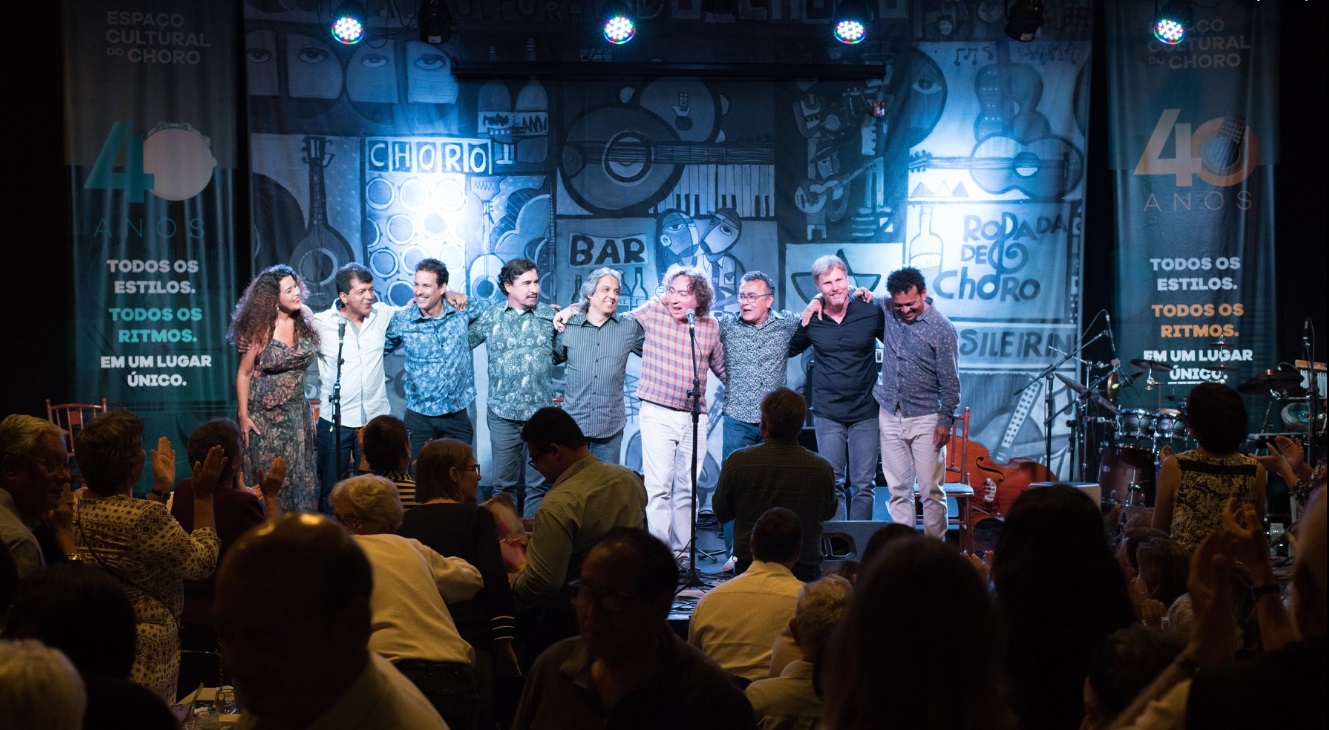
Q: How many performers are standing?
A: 9